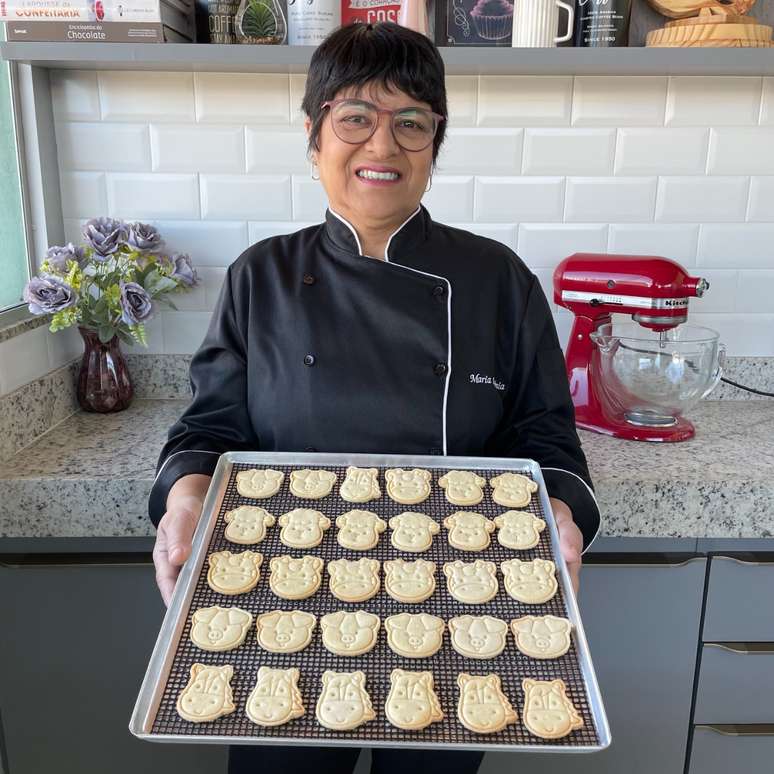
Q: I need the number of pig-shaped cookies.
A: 8